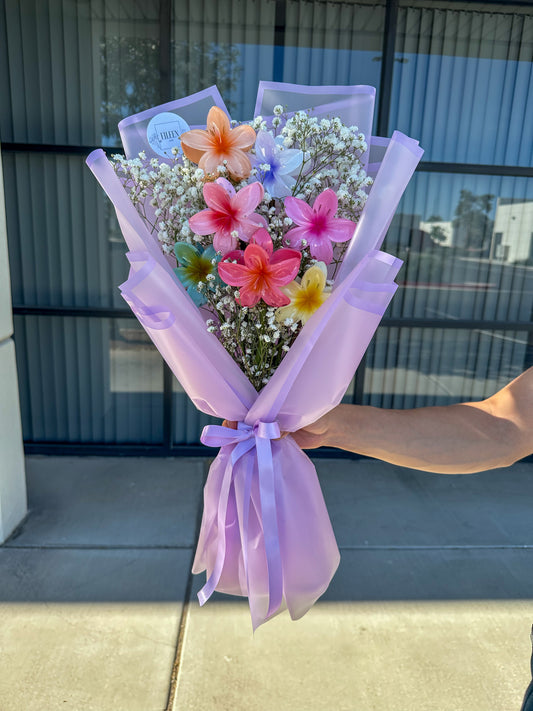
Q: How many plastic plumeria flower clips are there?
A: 7